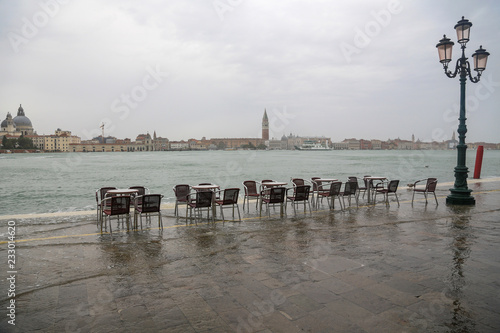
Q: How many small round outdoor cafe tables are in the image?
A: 5